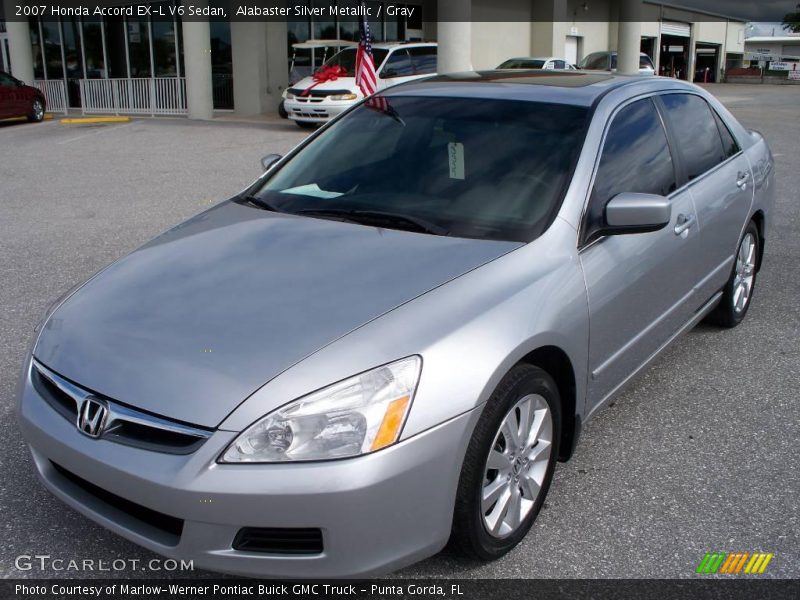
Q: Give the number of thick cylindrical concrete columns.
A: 4